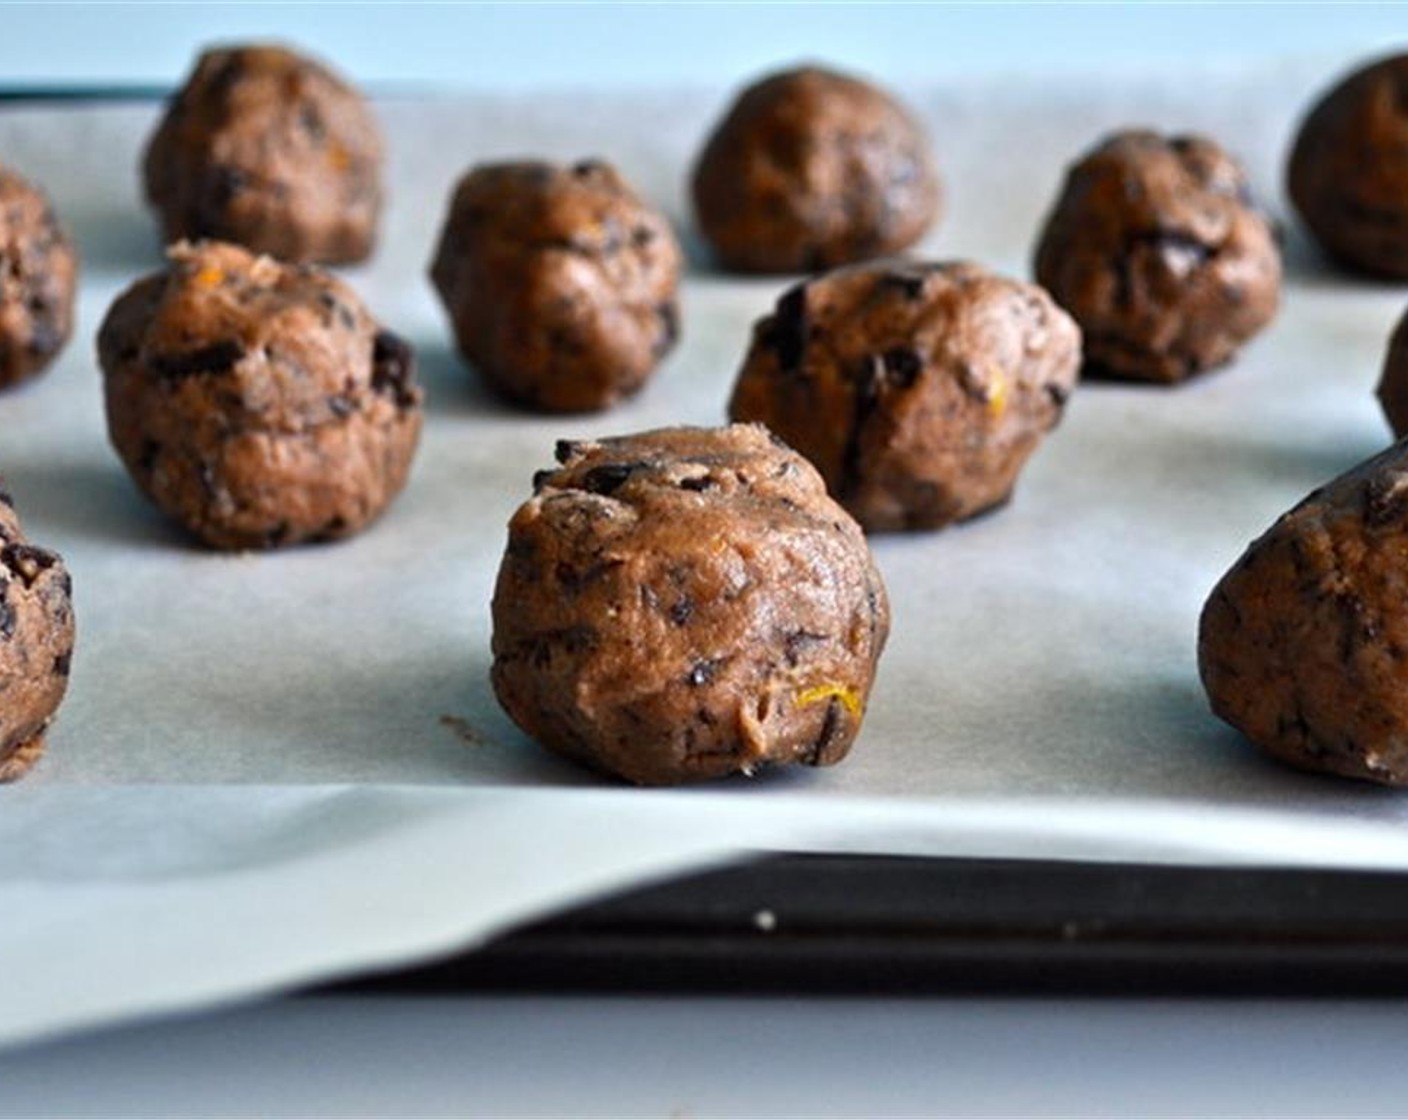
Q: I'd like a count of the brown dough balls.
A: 12